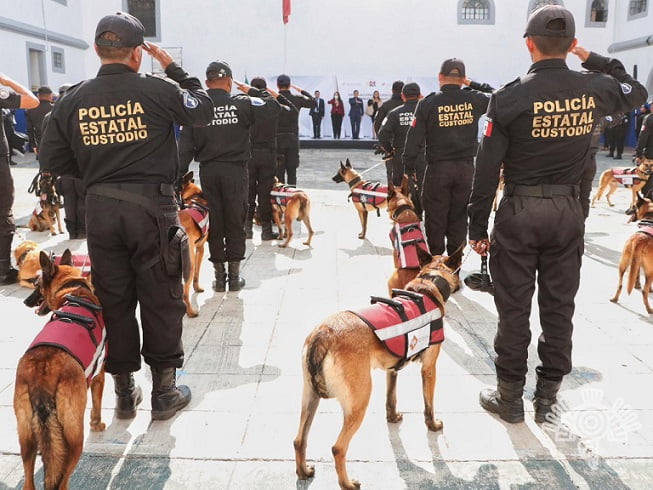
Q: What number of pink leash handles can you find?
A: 0